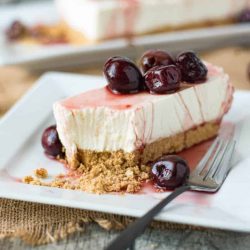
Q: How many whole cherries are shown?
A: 6